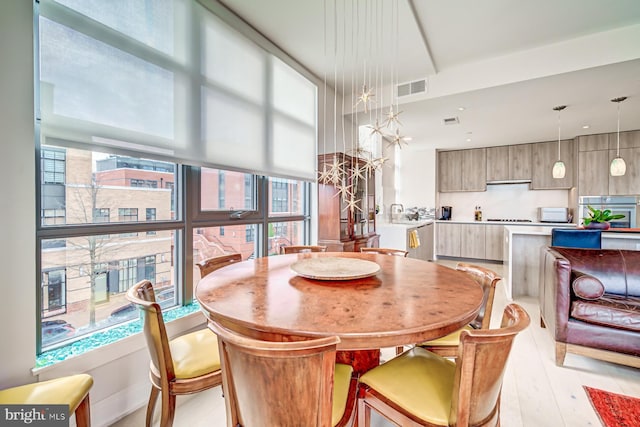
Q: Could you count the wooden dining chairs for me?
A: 8